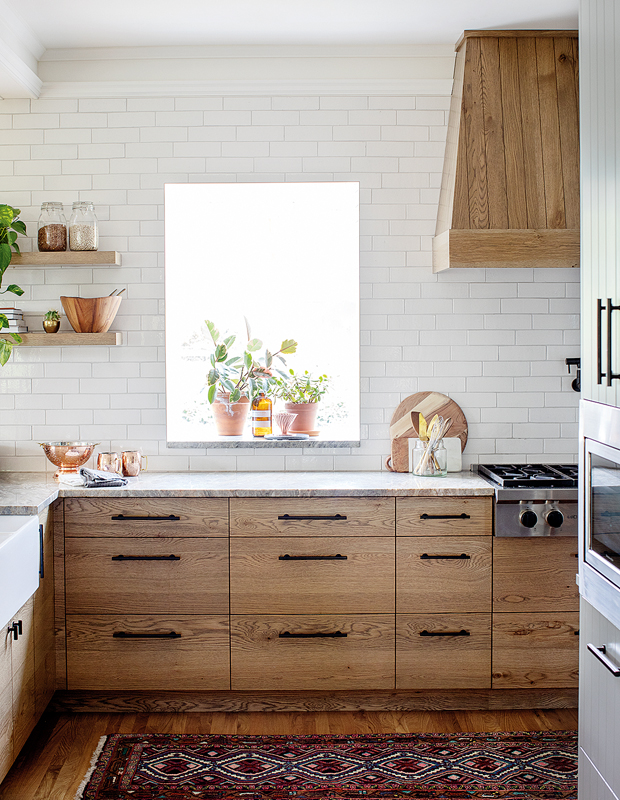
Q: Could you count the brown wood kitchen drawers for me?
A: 11